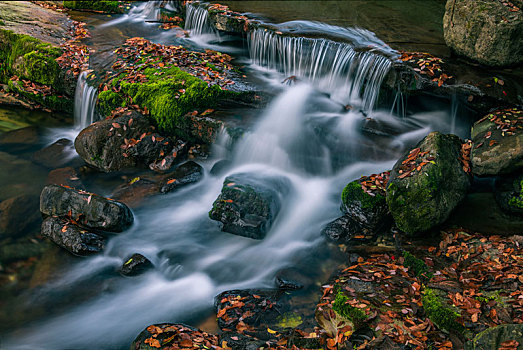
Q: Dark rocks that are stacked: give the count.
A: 2